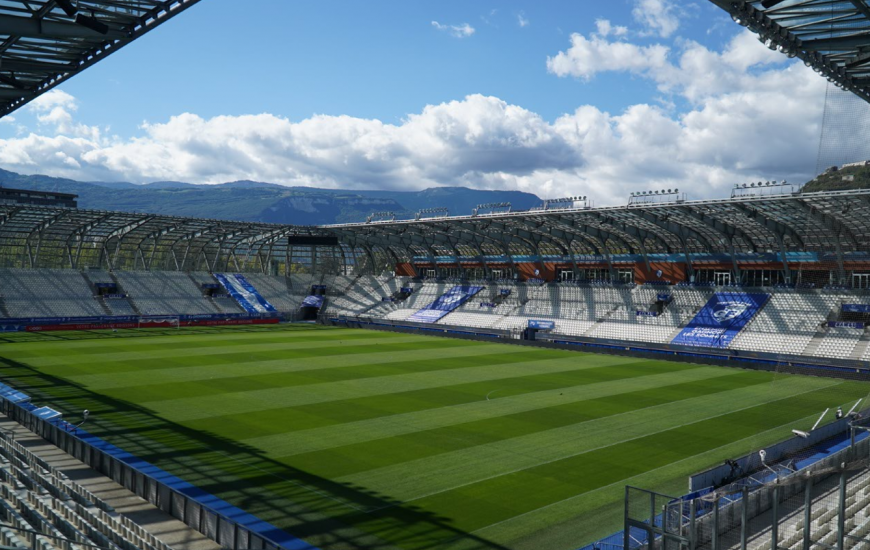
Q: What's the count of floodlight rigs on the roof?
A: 6